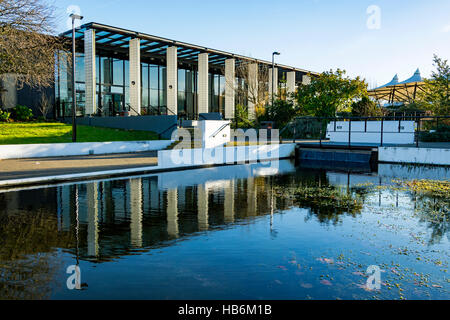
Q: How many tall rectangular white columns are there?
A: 9